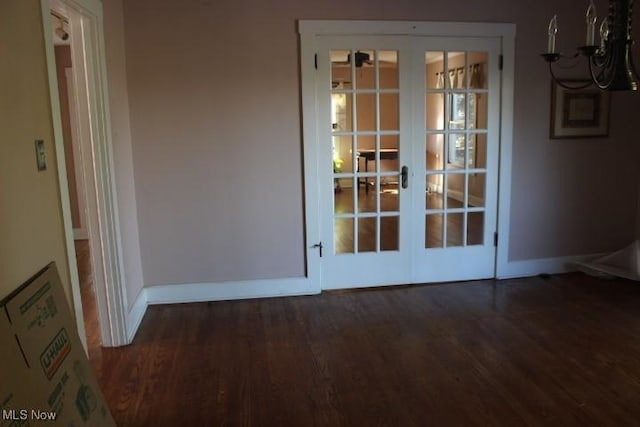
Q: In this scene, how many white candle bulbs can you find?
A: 3